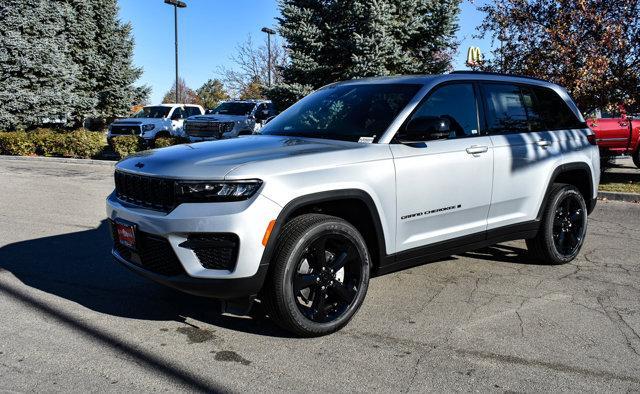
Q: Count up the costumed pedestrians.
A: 0